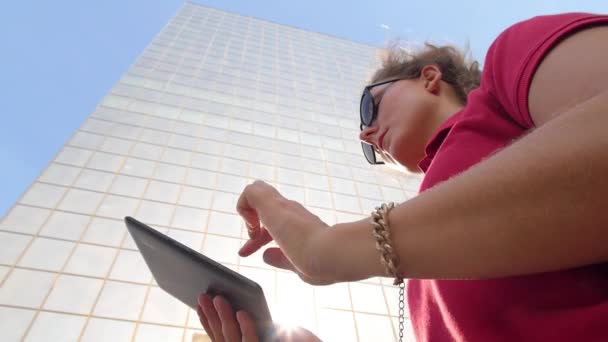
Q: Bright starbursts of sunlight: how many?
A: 1